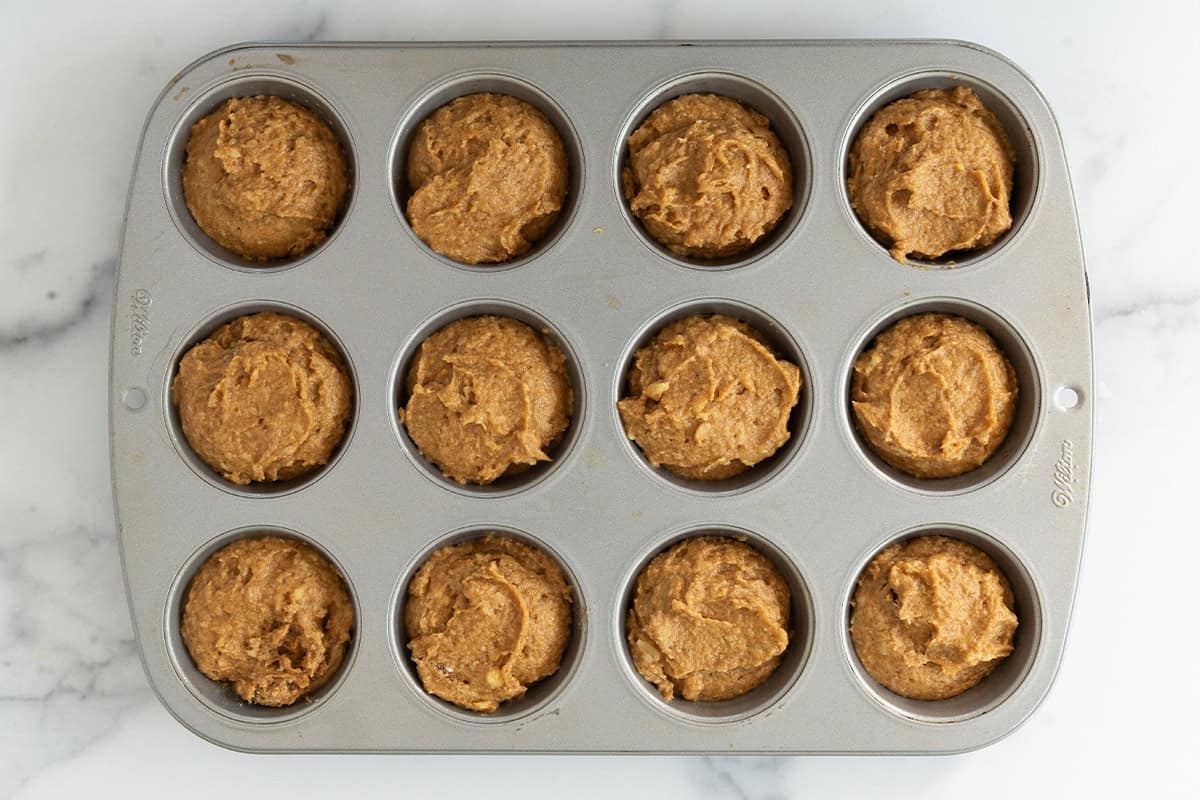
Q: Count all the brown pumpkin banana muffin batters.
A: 12